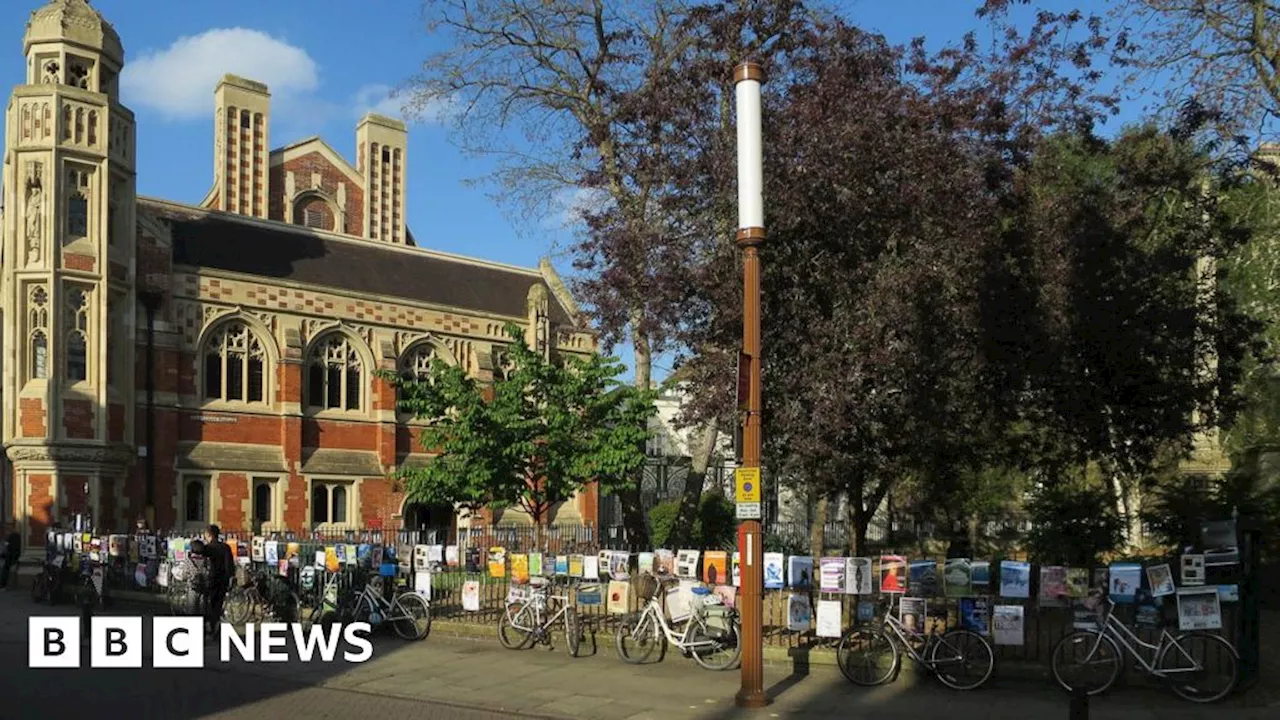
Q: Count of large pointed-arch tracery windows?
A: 3